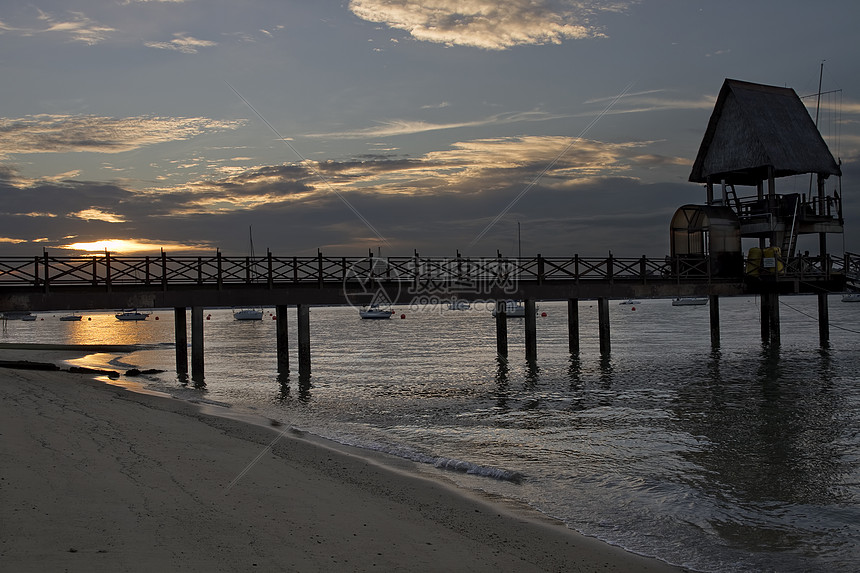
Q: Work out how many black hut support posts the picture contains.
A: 4